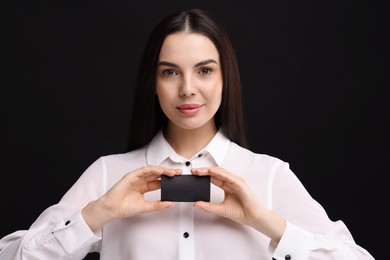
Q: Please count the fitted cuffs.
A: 2